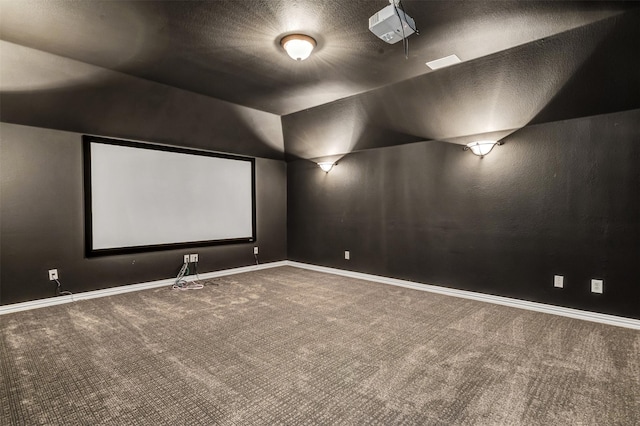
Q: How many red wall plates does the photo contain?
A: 0